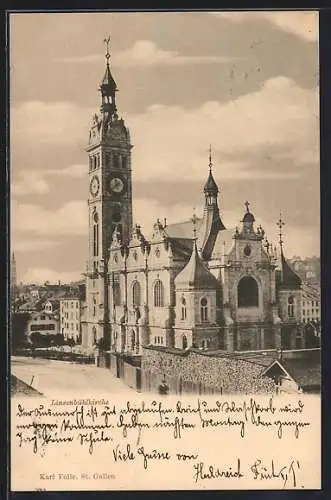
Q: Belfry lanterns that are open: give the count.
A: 2